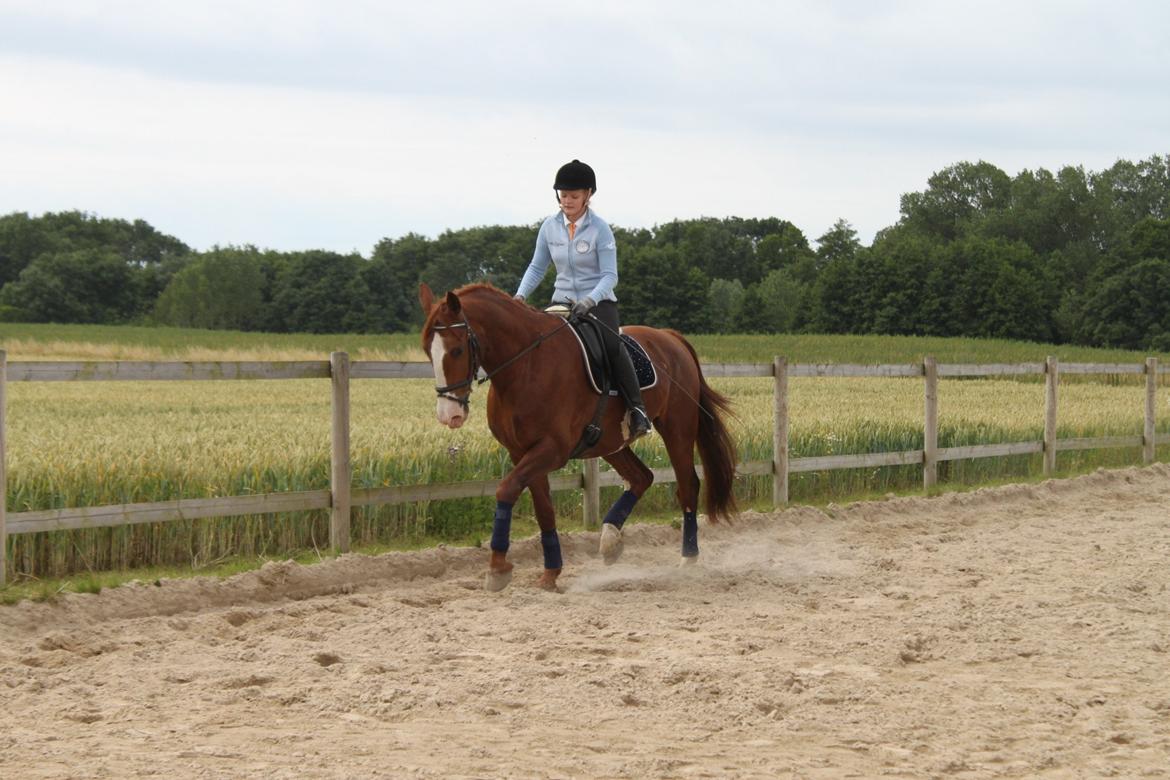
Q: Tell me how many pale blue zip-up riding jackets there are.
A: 1